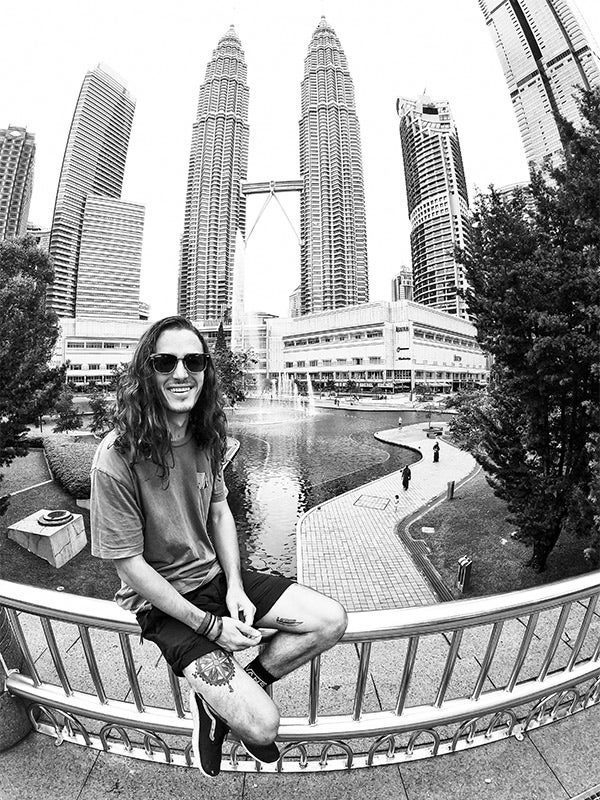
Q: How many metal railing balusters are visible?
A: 15